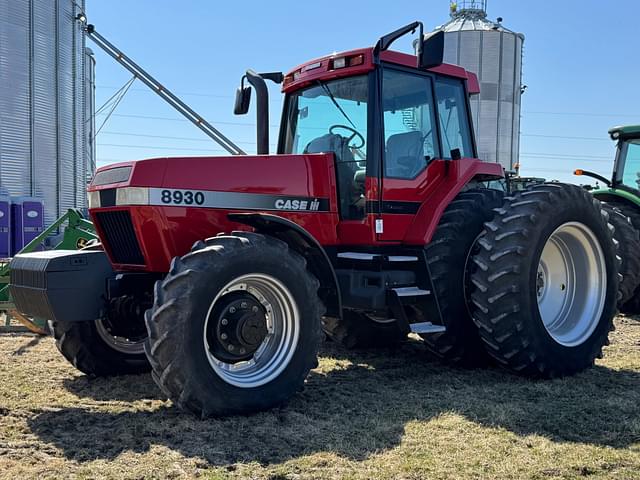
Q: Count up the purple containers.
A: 2